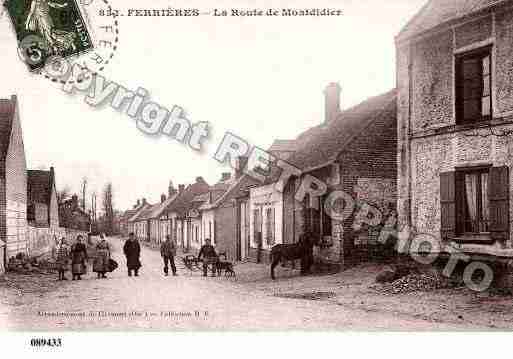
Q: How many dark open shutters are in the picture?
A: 2